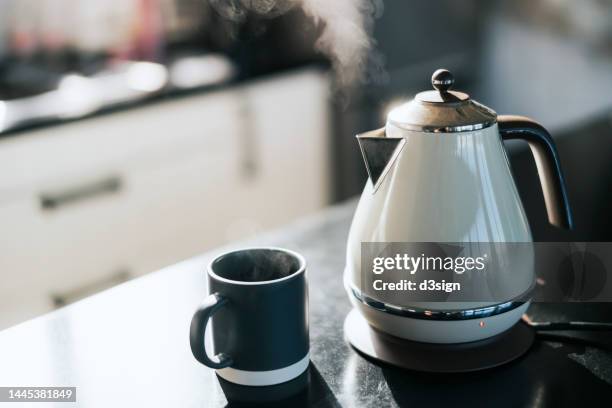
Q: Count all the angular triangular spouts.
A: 1